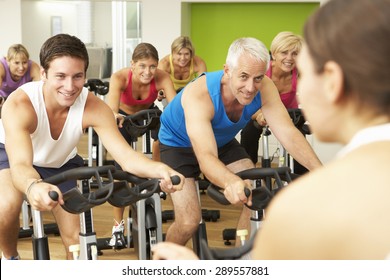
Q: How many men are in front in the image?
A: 2